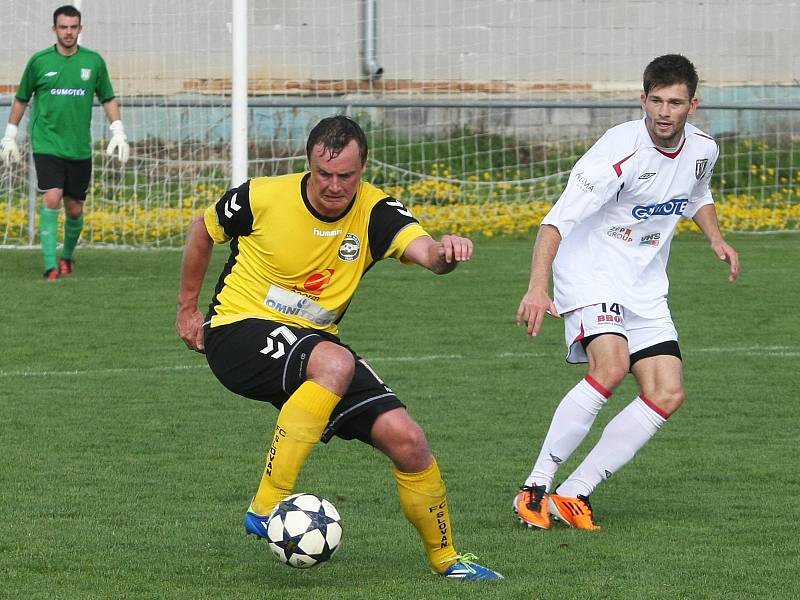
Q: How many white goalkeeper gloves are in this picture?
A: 2